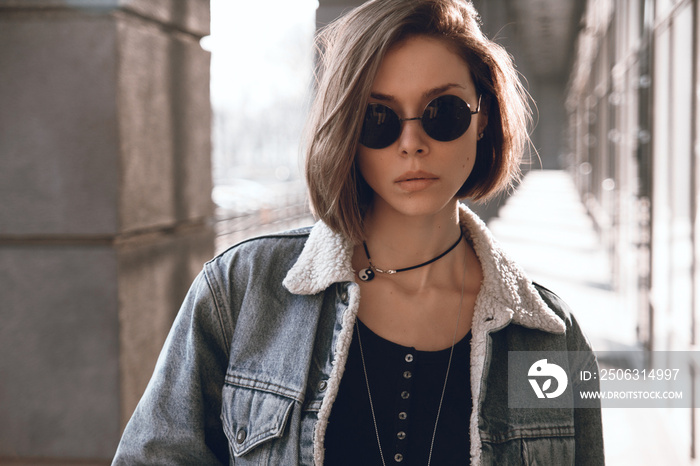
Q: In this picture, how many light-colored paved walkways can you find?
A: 1